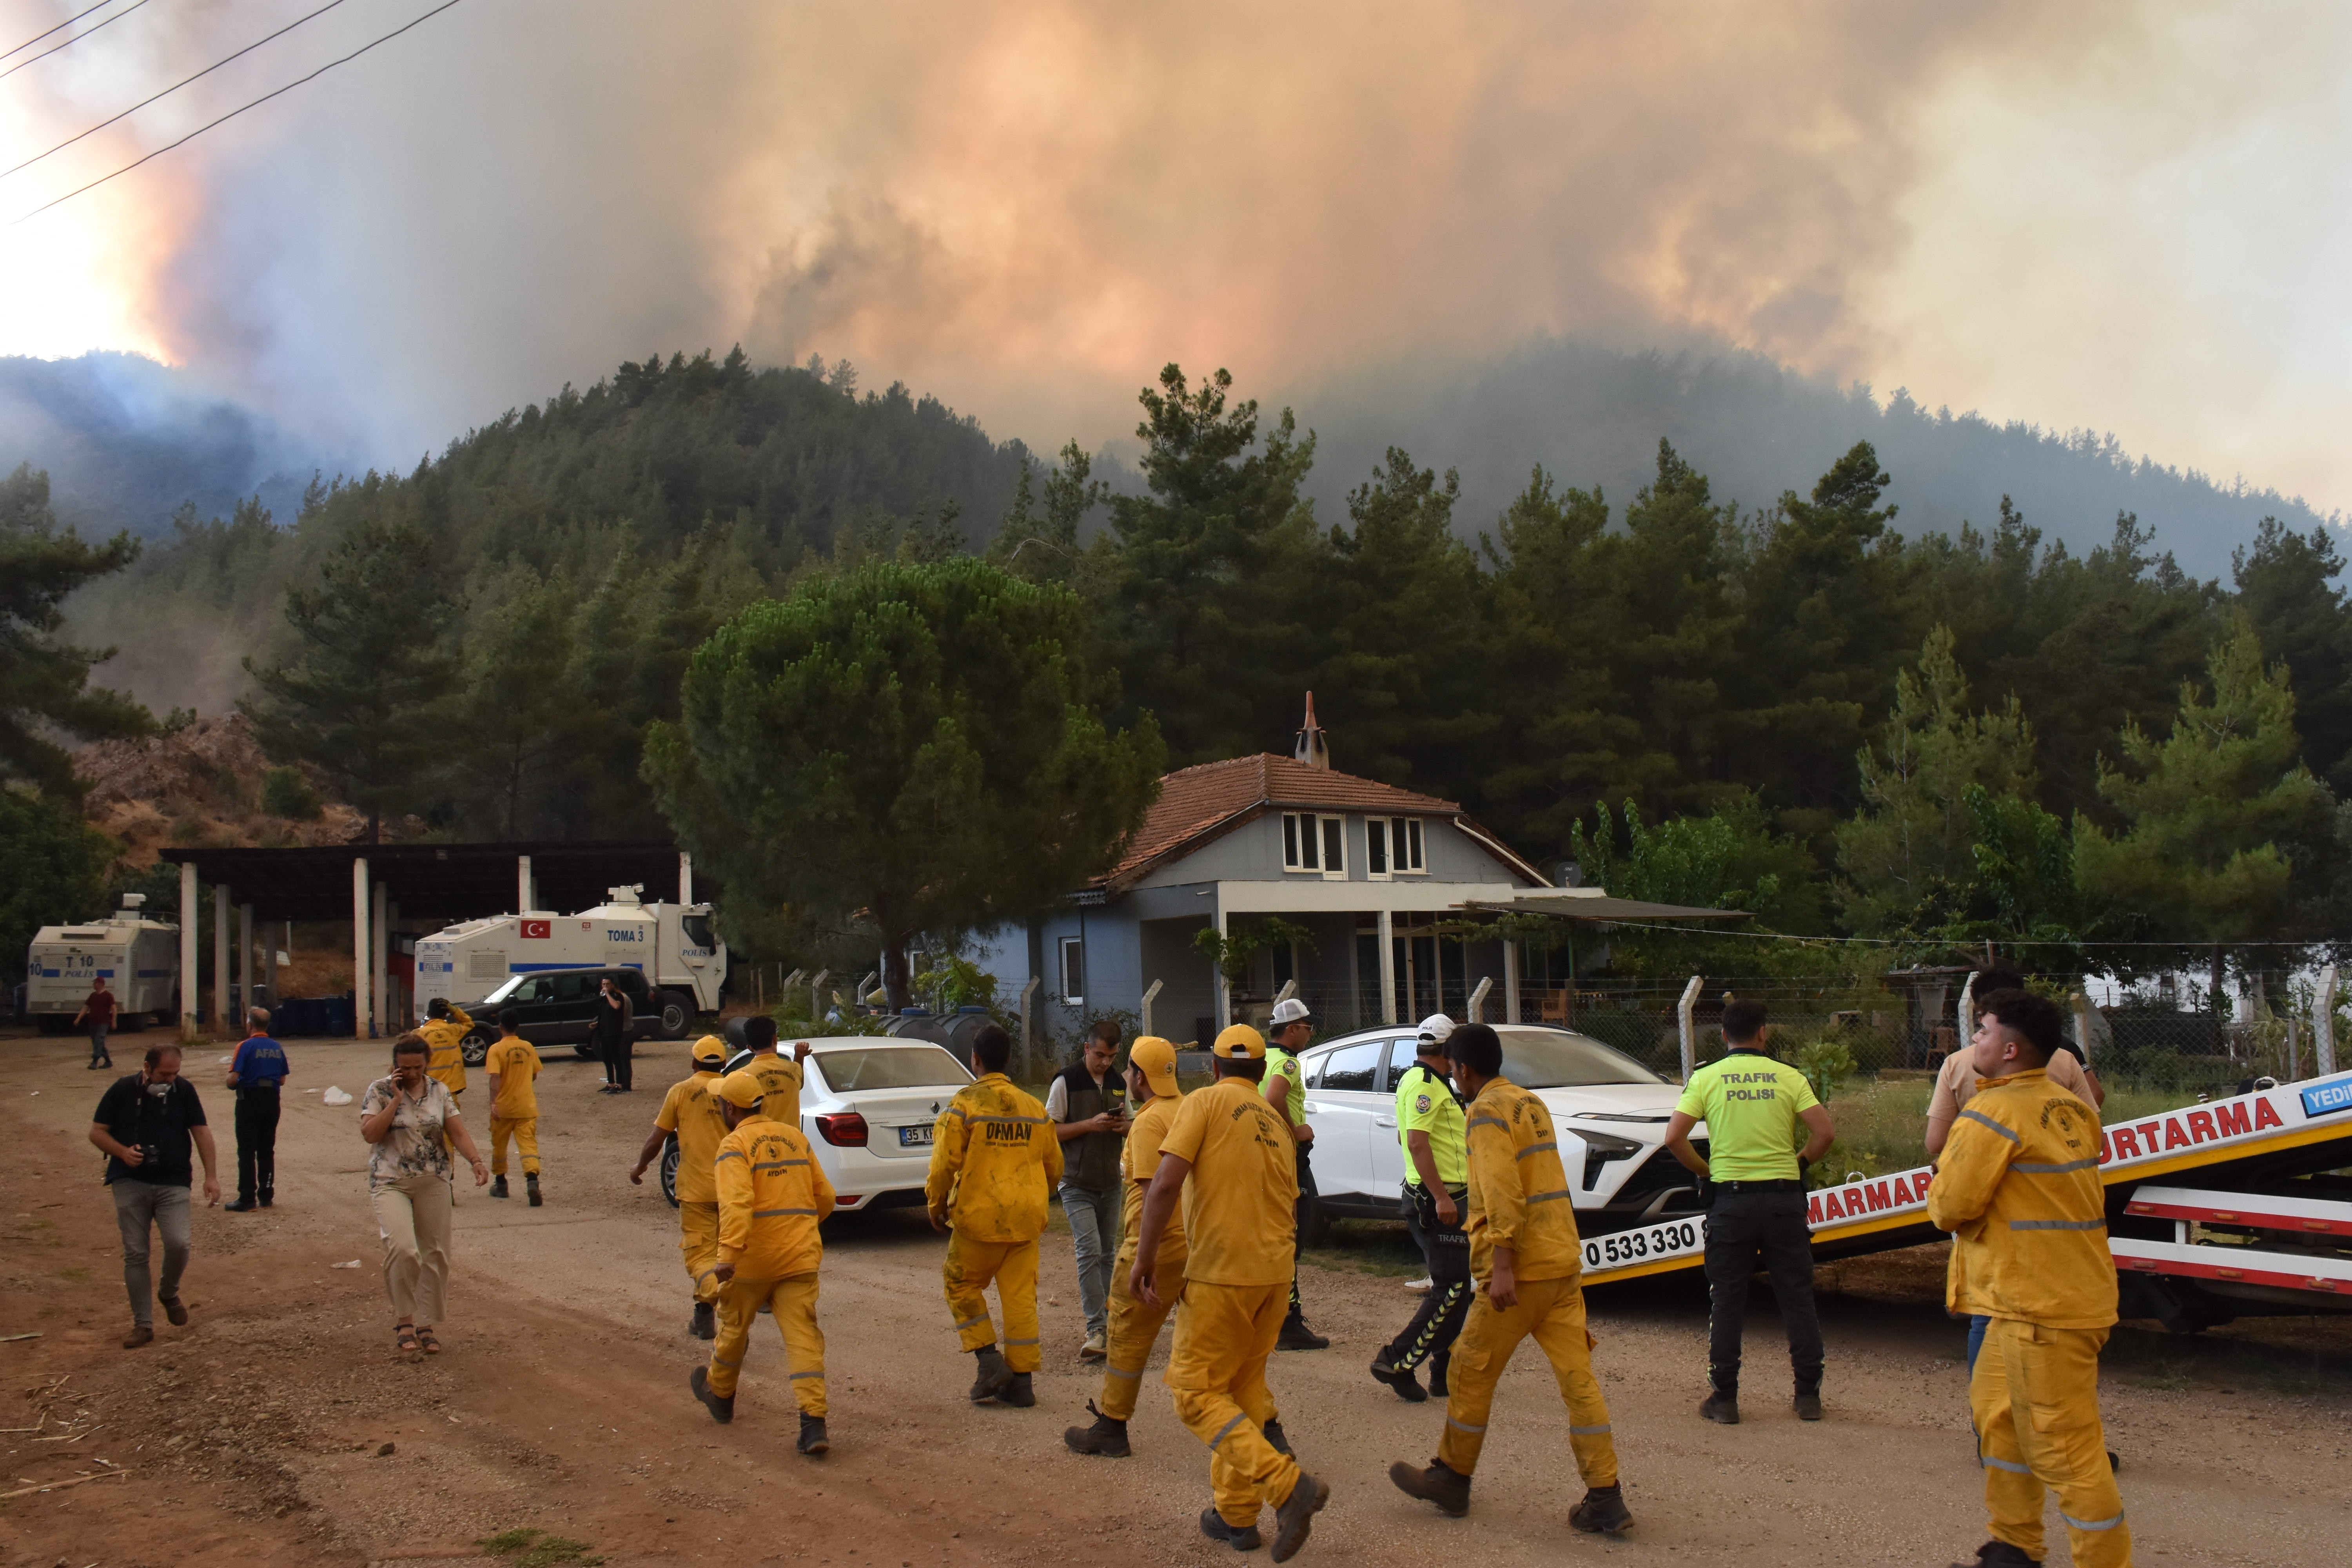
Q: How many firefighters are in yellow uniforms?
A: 10